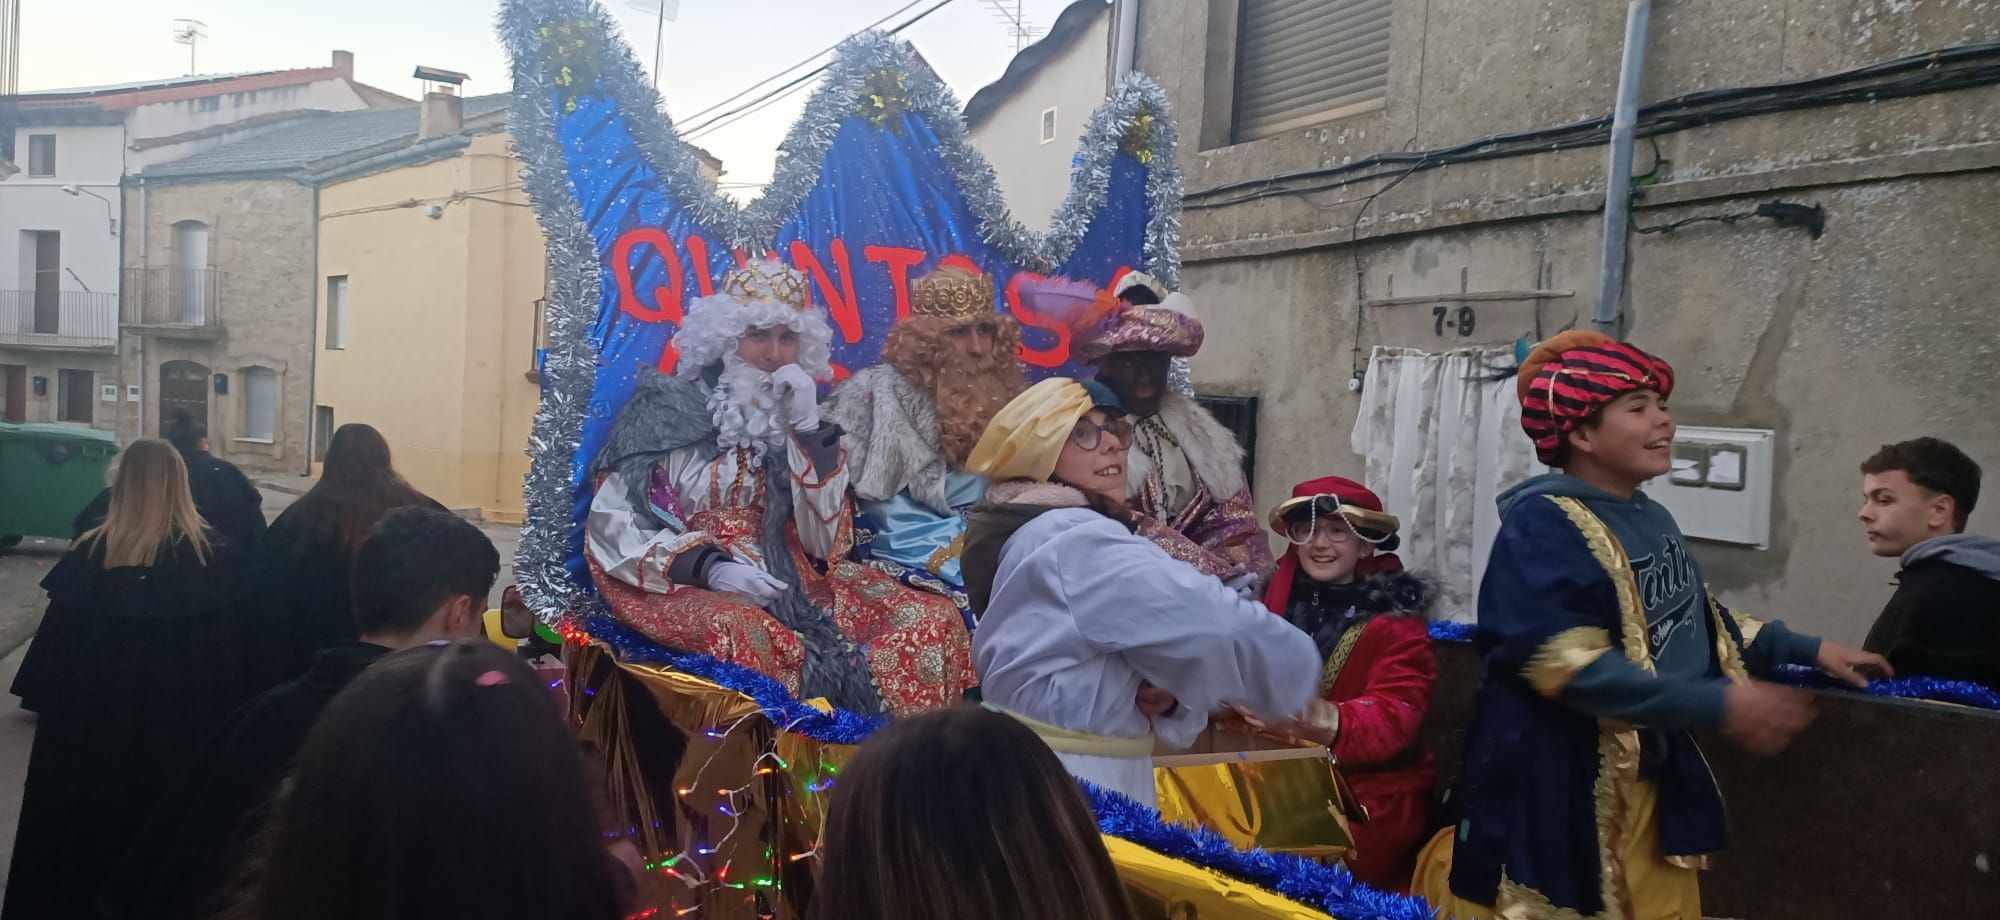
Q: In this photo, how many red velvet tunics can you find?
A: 1